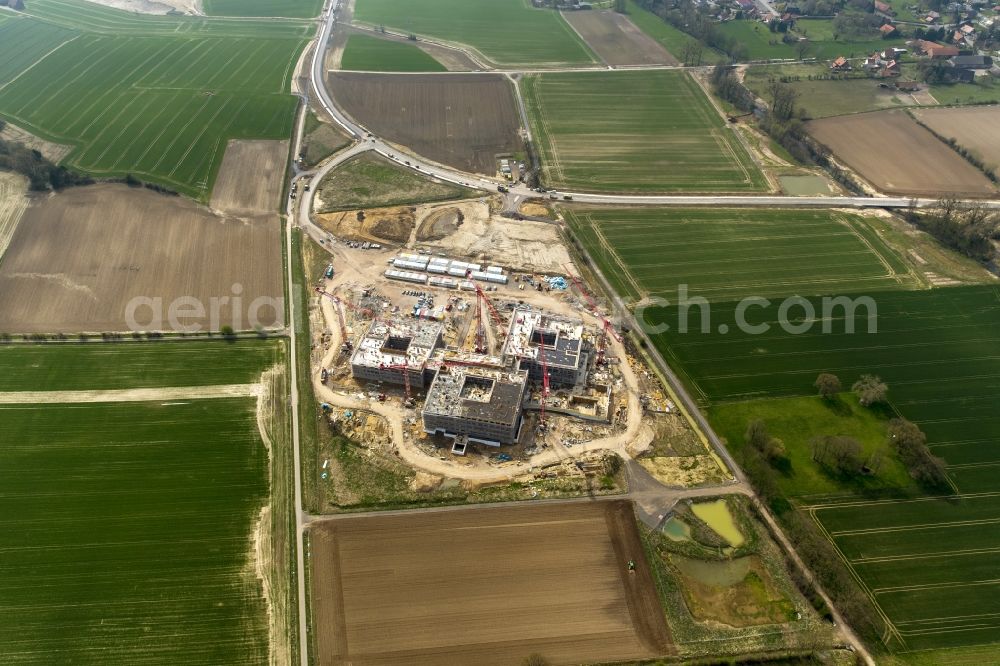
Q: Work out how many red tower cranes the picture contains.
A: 5